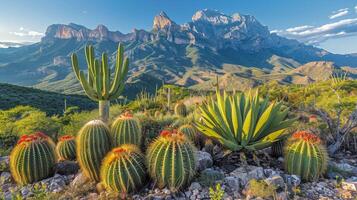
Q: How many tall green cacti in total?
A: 1